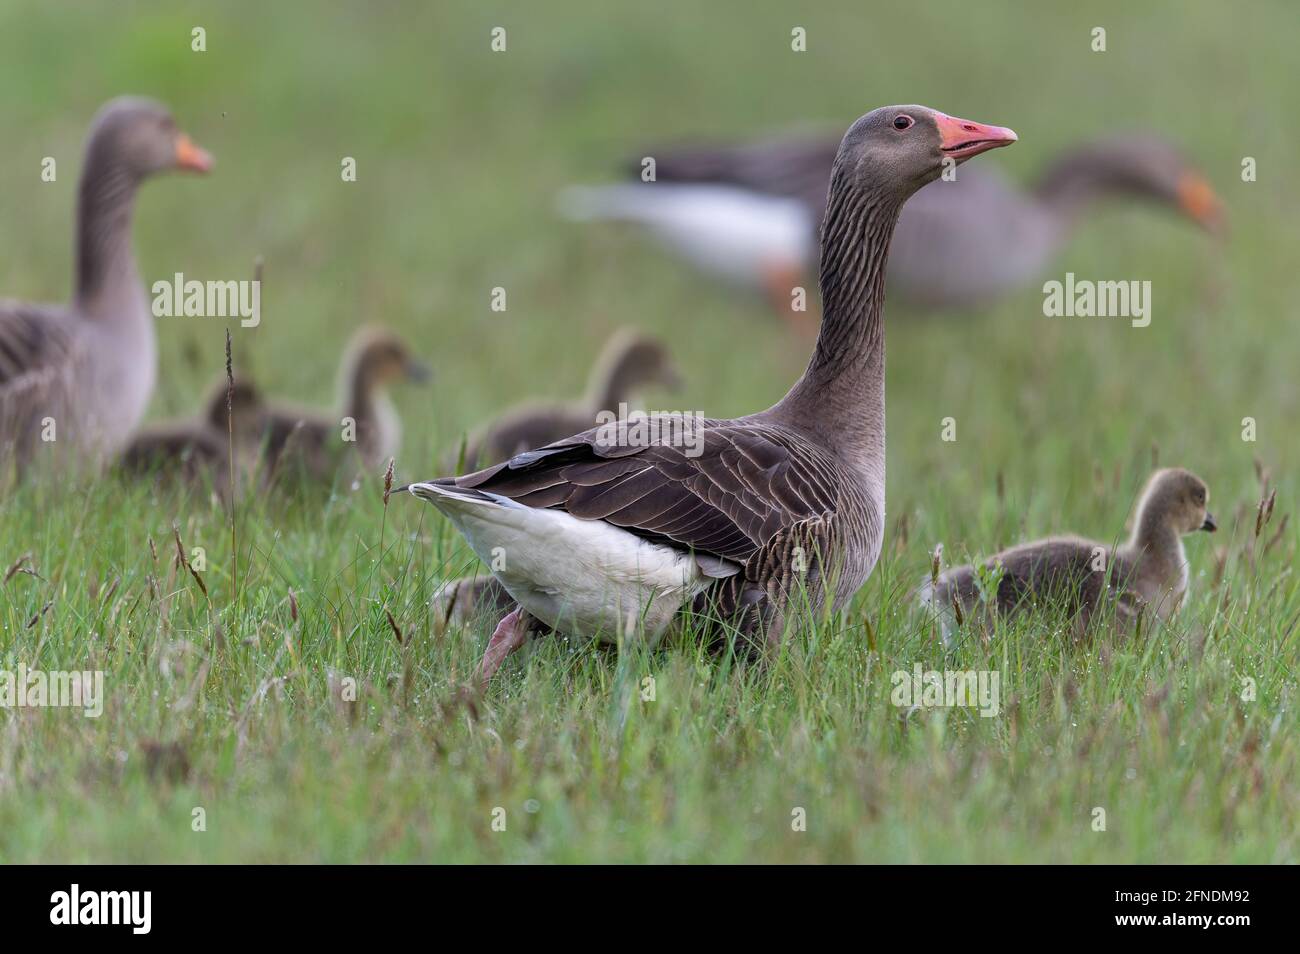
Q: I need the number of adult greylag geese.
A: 3